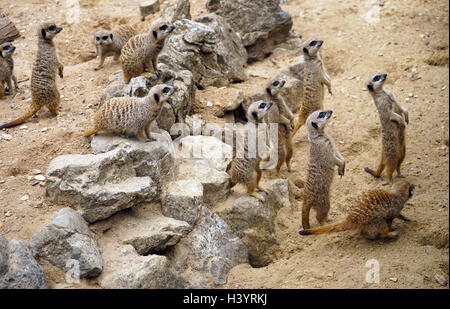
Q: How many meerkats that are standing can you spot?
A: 6